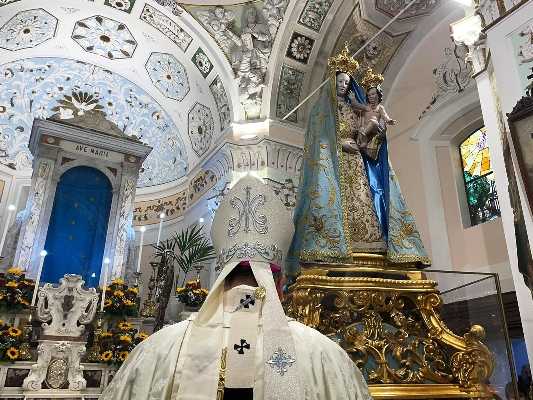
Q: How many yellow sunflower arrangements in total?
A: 5